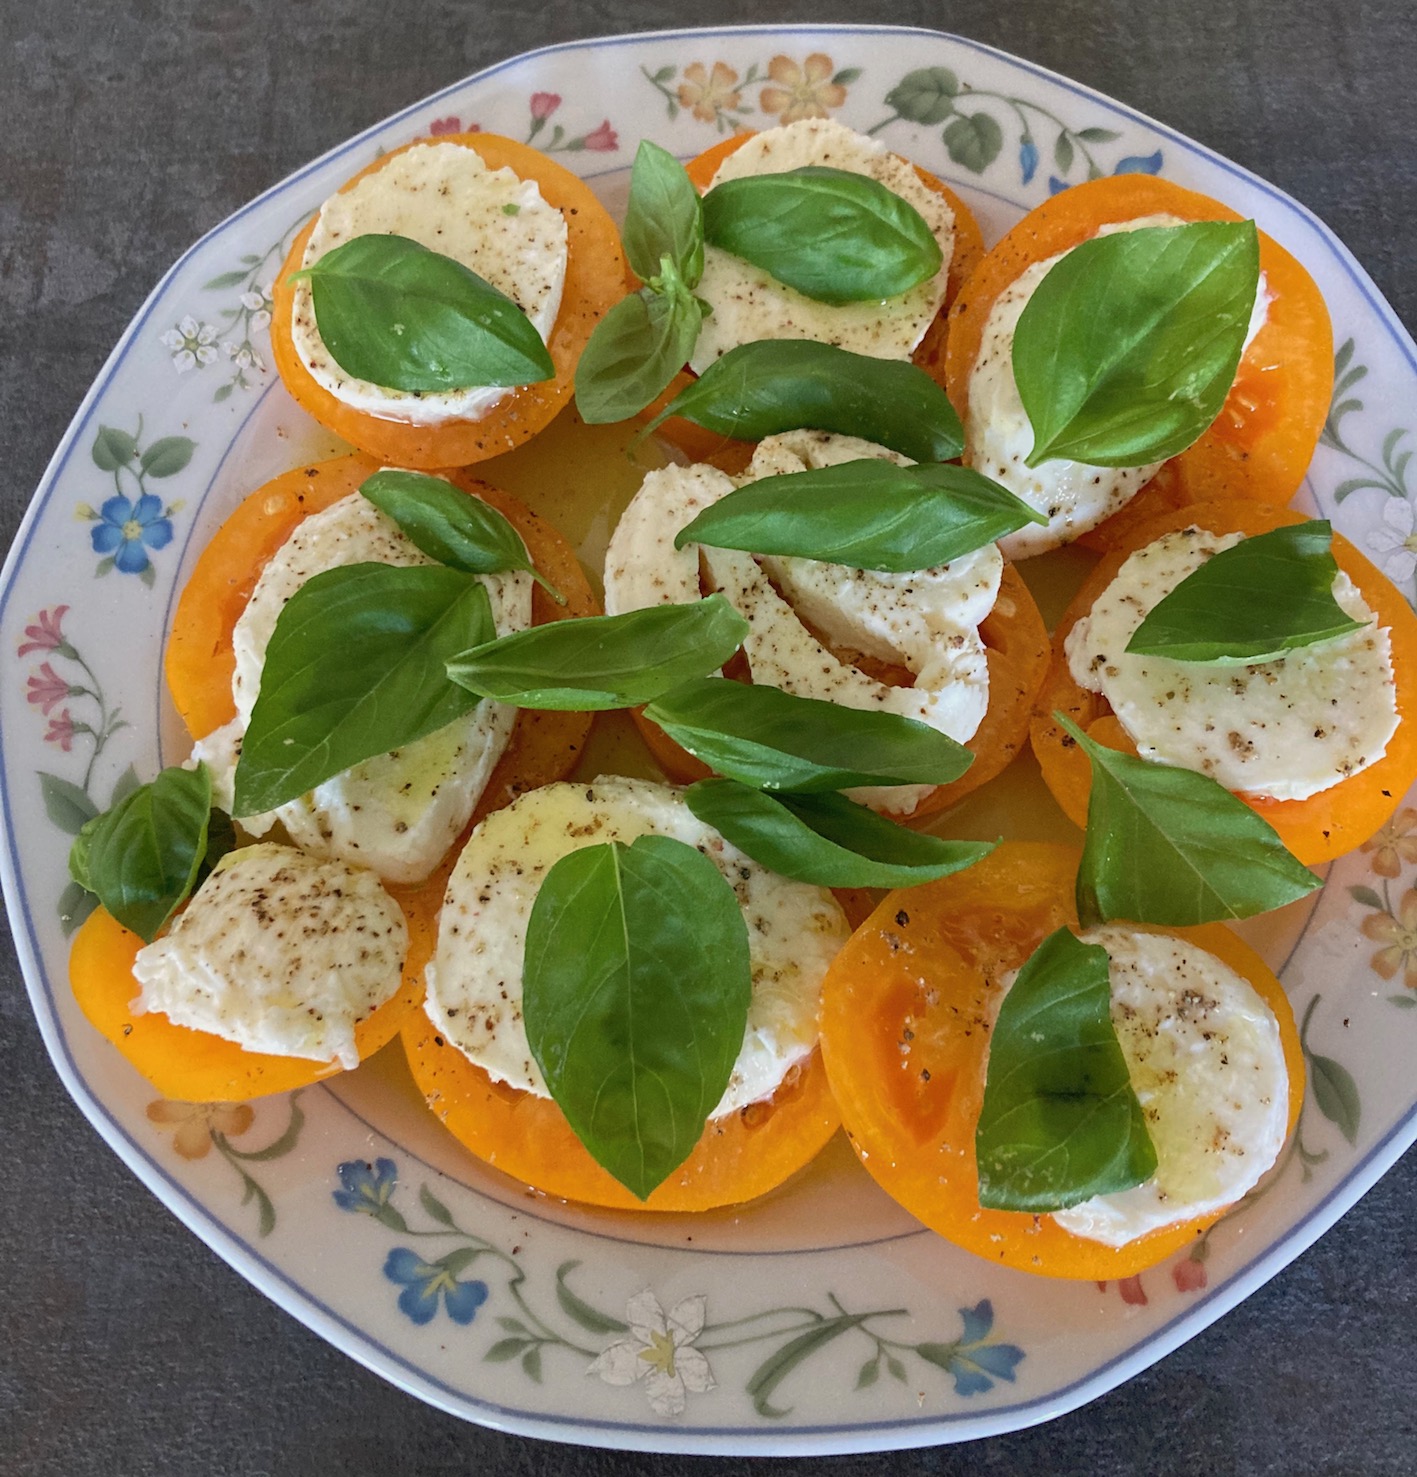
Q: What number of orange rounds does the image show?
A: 9